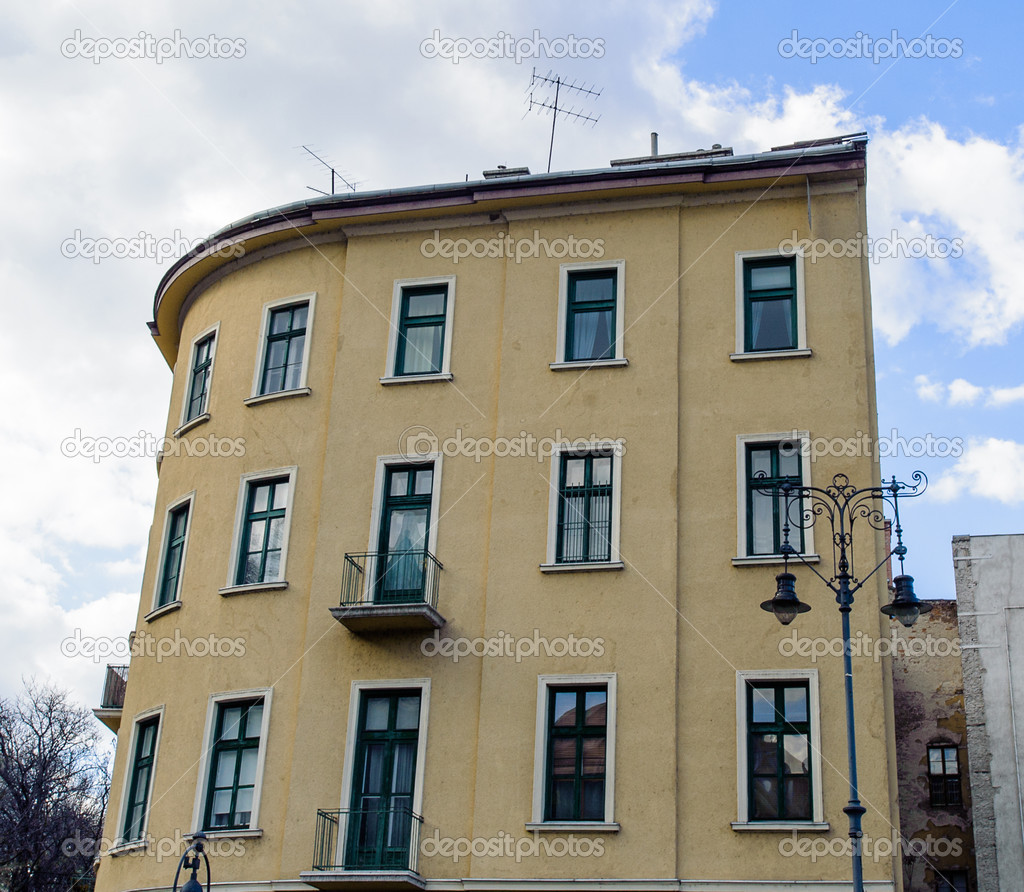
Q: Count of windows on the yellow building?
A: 15